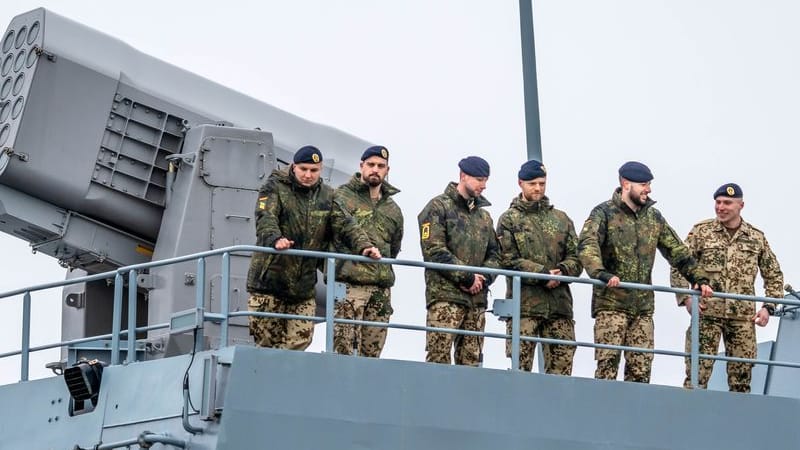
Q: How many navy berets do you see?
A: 6